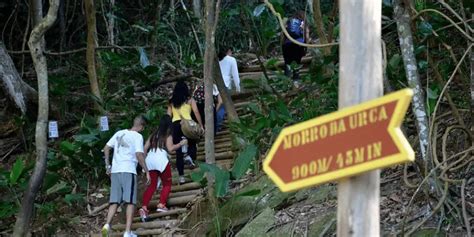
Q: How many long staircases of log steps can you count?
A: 1